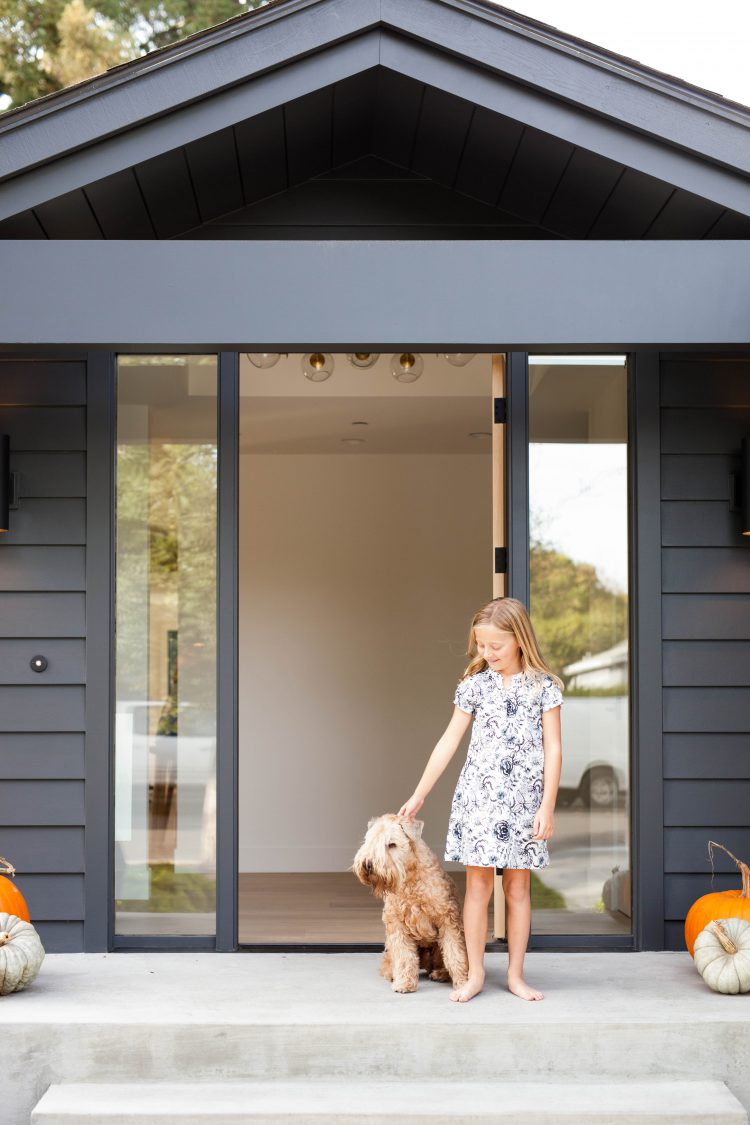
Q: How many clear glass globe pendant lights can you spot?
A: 5